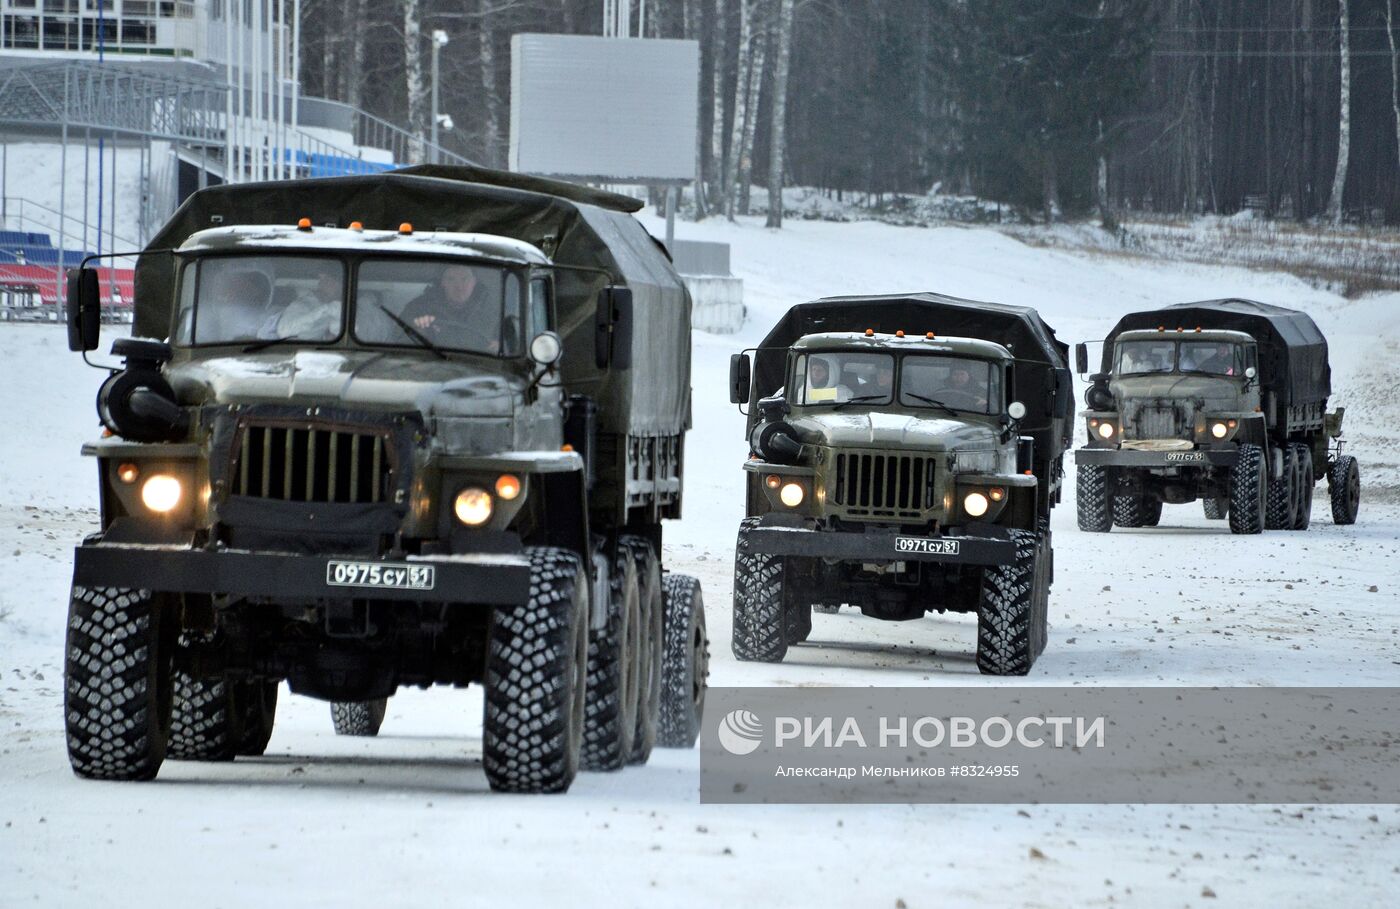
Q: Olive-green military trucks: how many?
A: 3